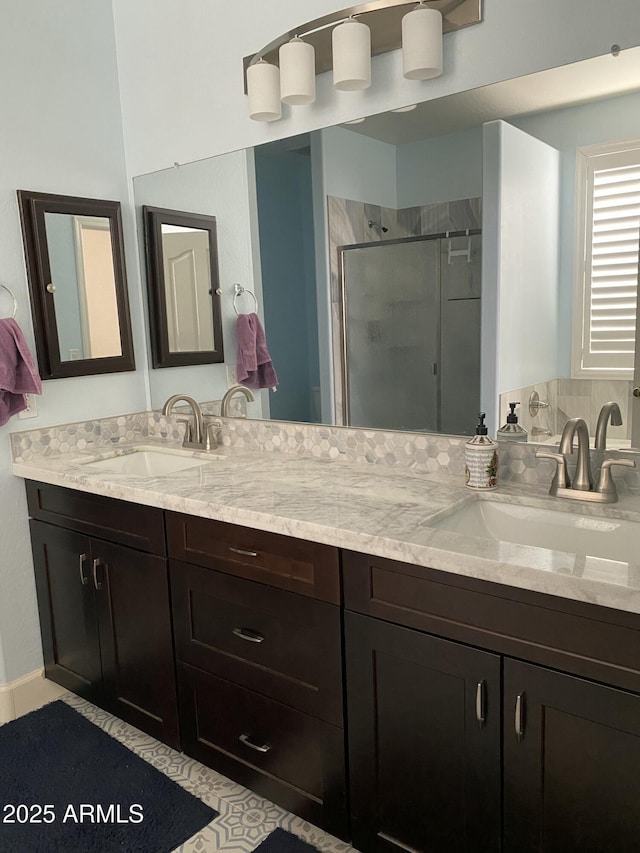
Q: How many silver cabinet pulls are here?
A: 7